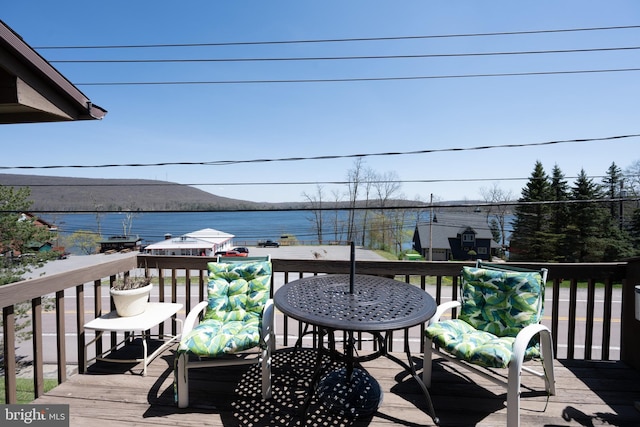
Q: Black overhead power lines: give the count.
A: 6